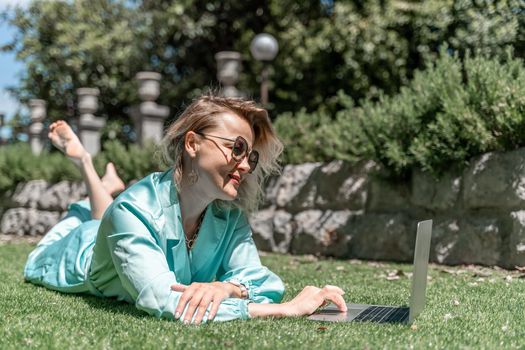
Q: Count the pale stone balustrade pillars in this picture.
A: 4